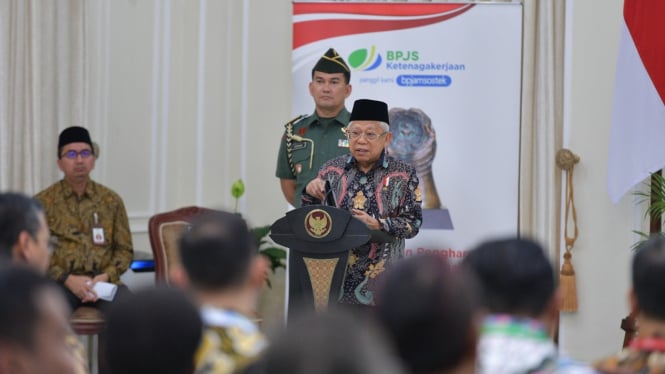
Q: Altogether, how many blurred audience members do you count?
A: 8